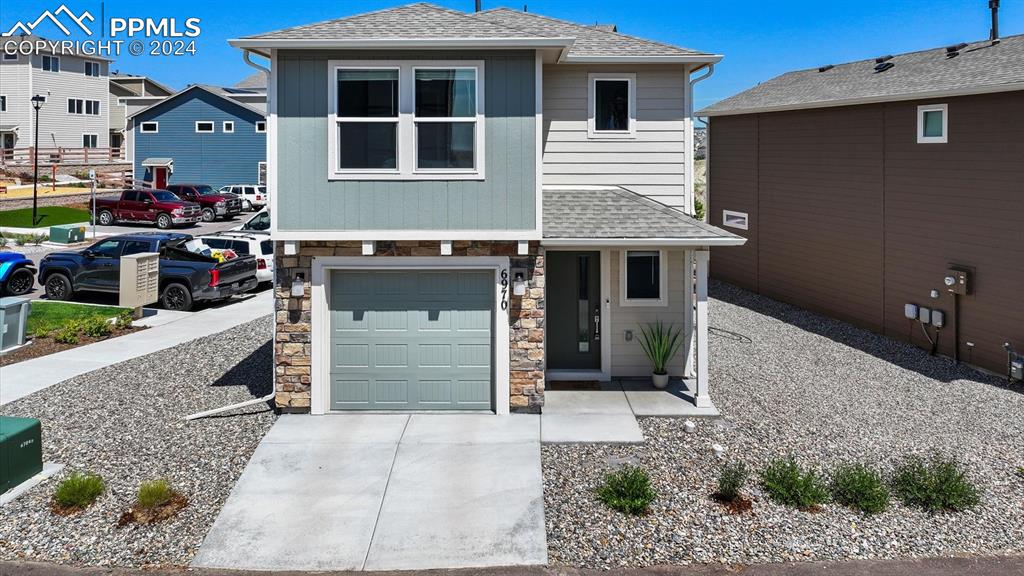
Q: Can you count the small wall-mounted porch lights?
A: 2